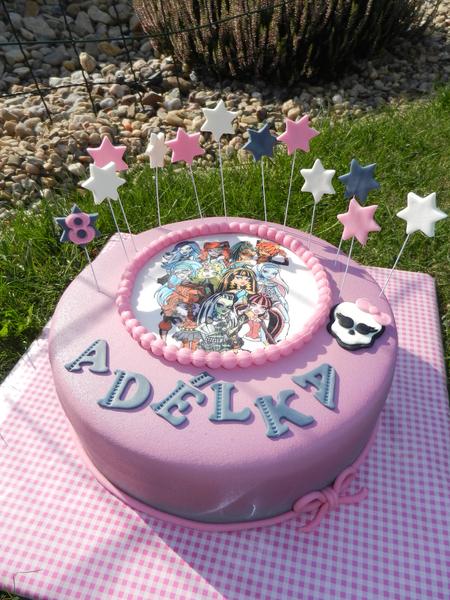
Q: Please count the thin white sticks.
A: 12